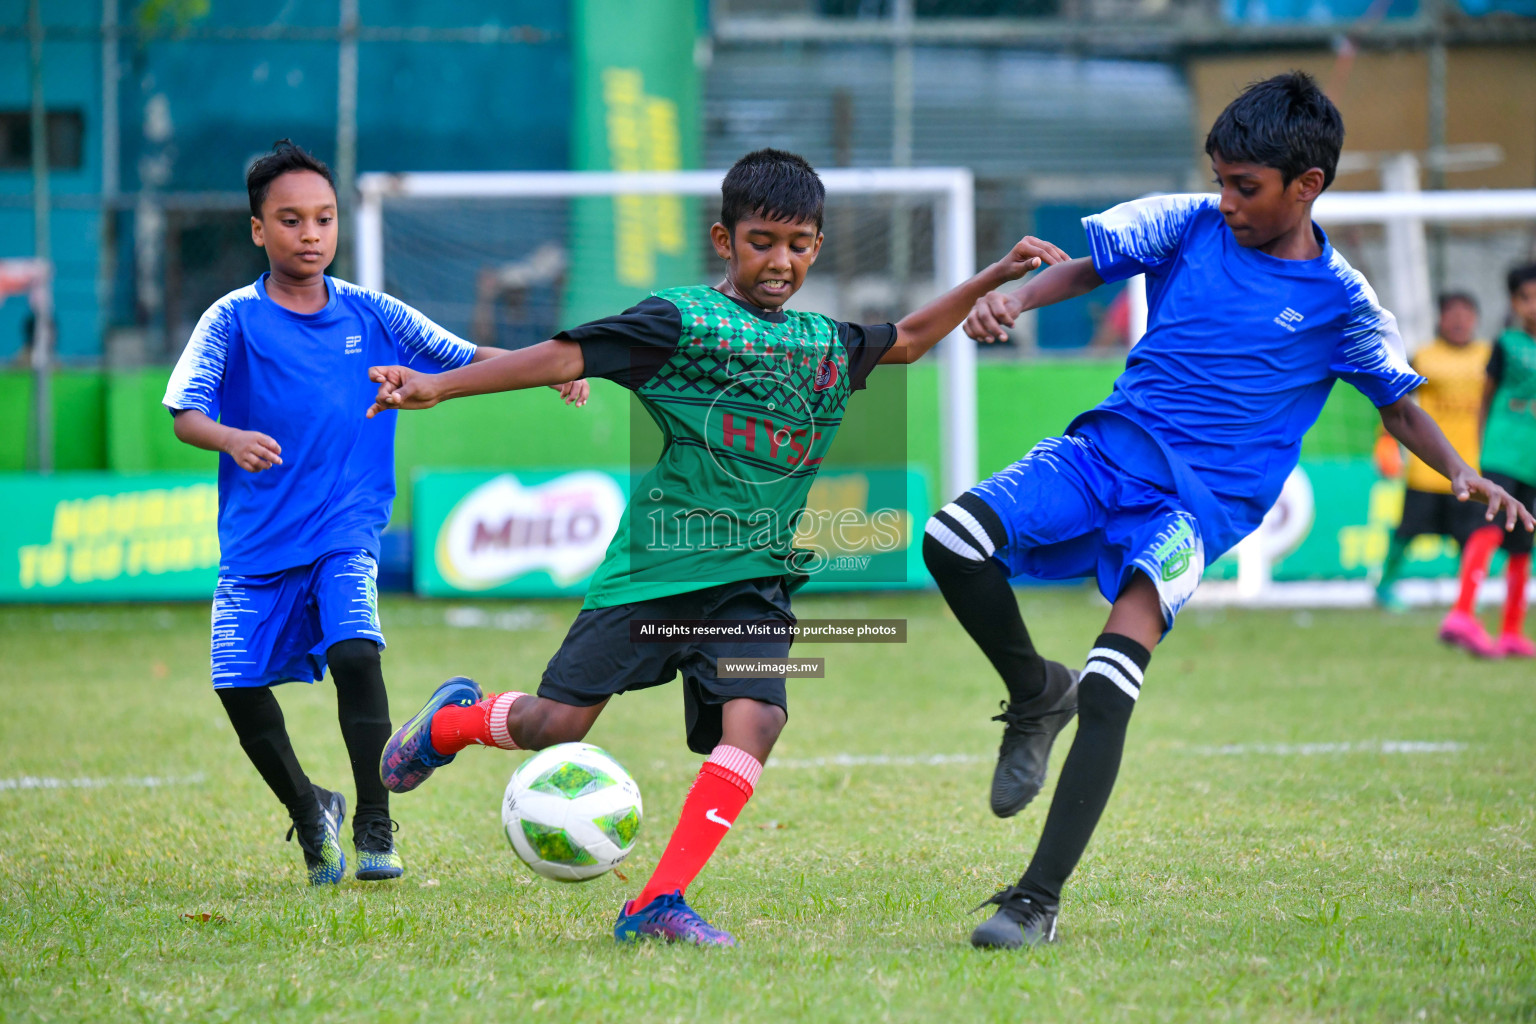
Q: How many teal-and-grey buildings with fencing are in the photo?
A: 1